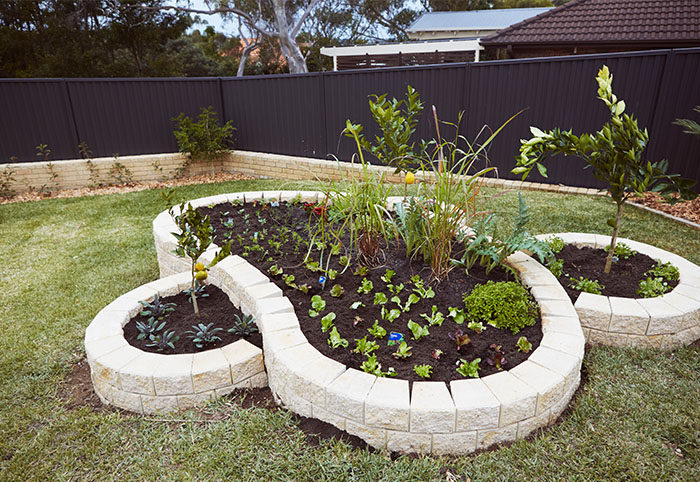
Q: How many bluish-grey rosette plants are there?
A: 6